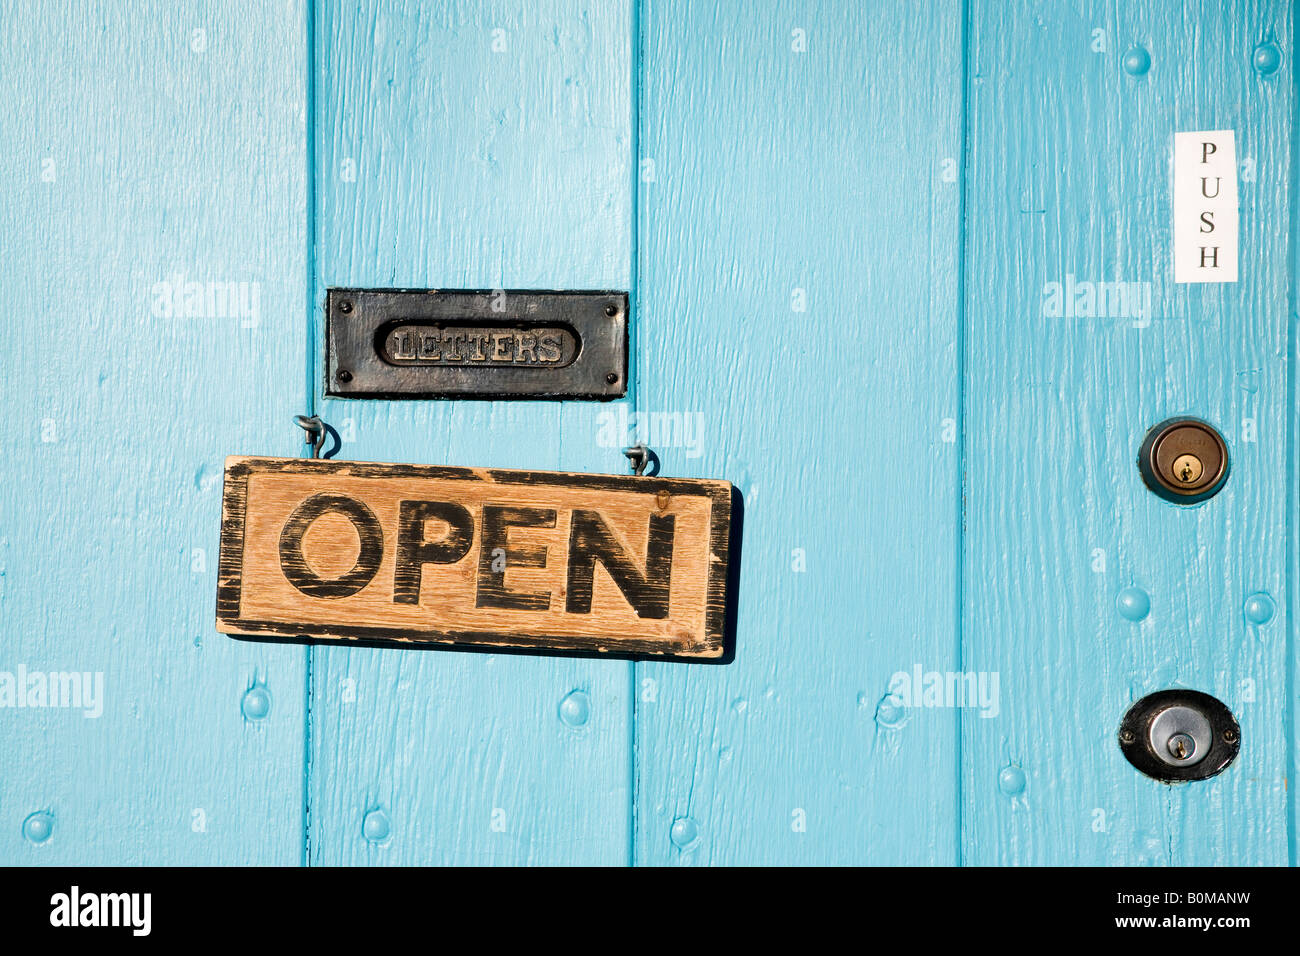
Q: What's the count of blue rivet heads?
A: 11